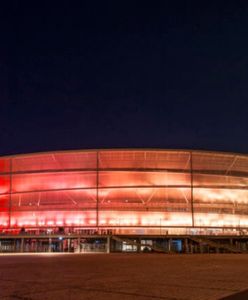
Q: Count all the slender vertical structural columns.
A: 3